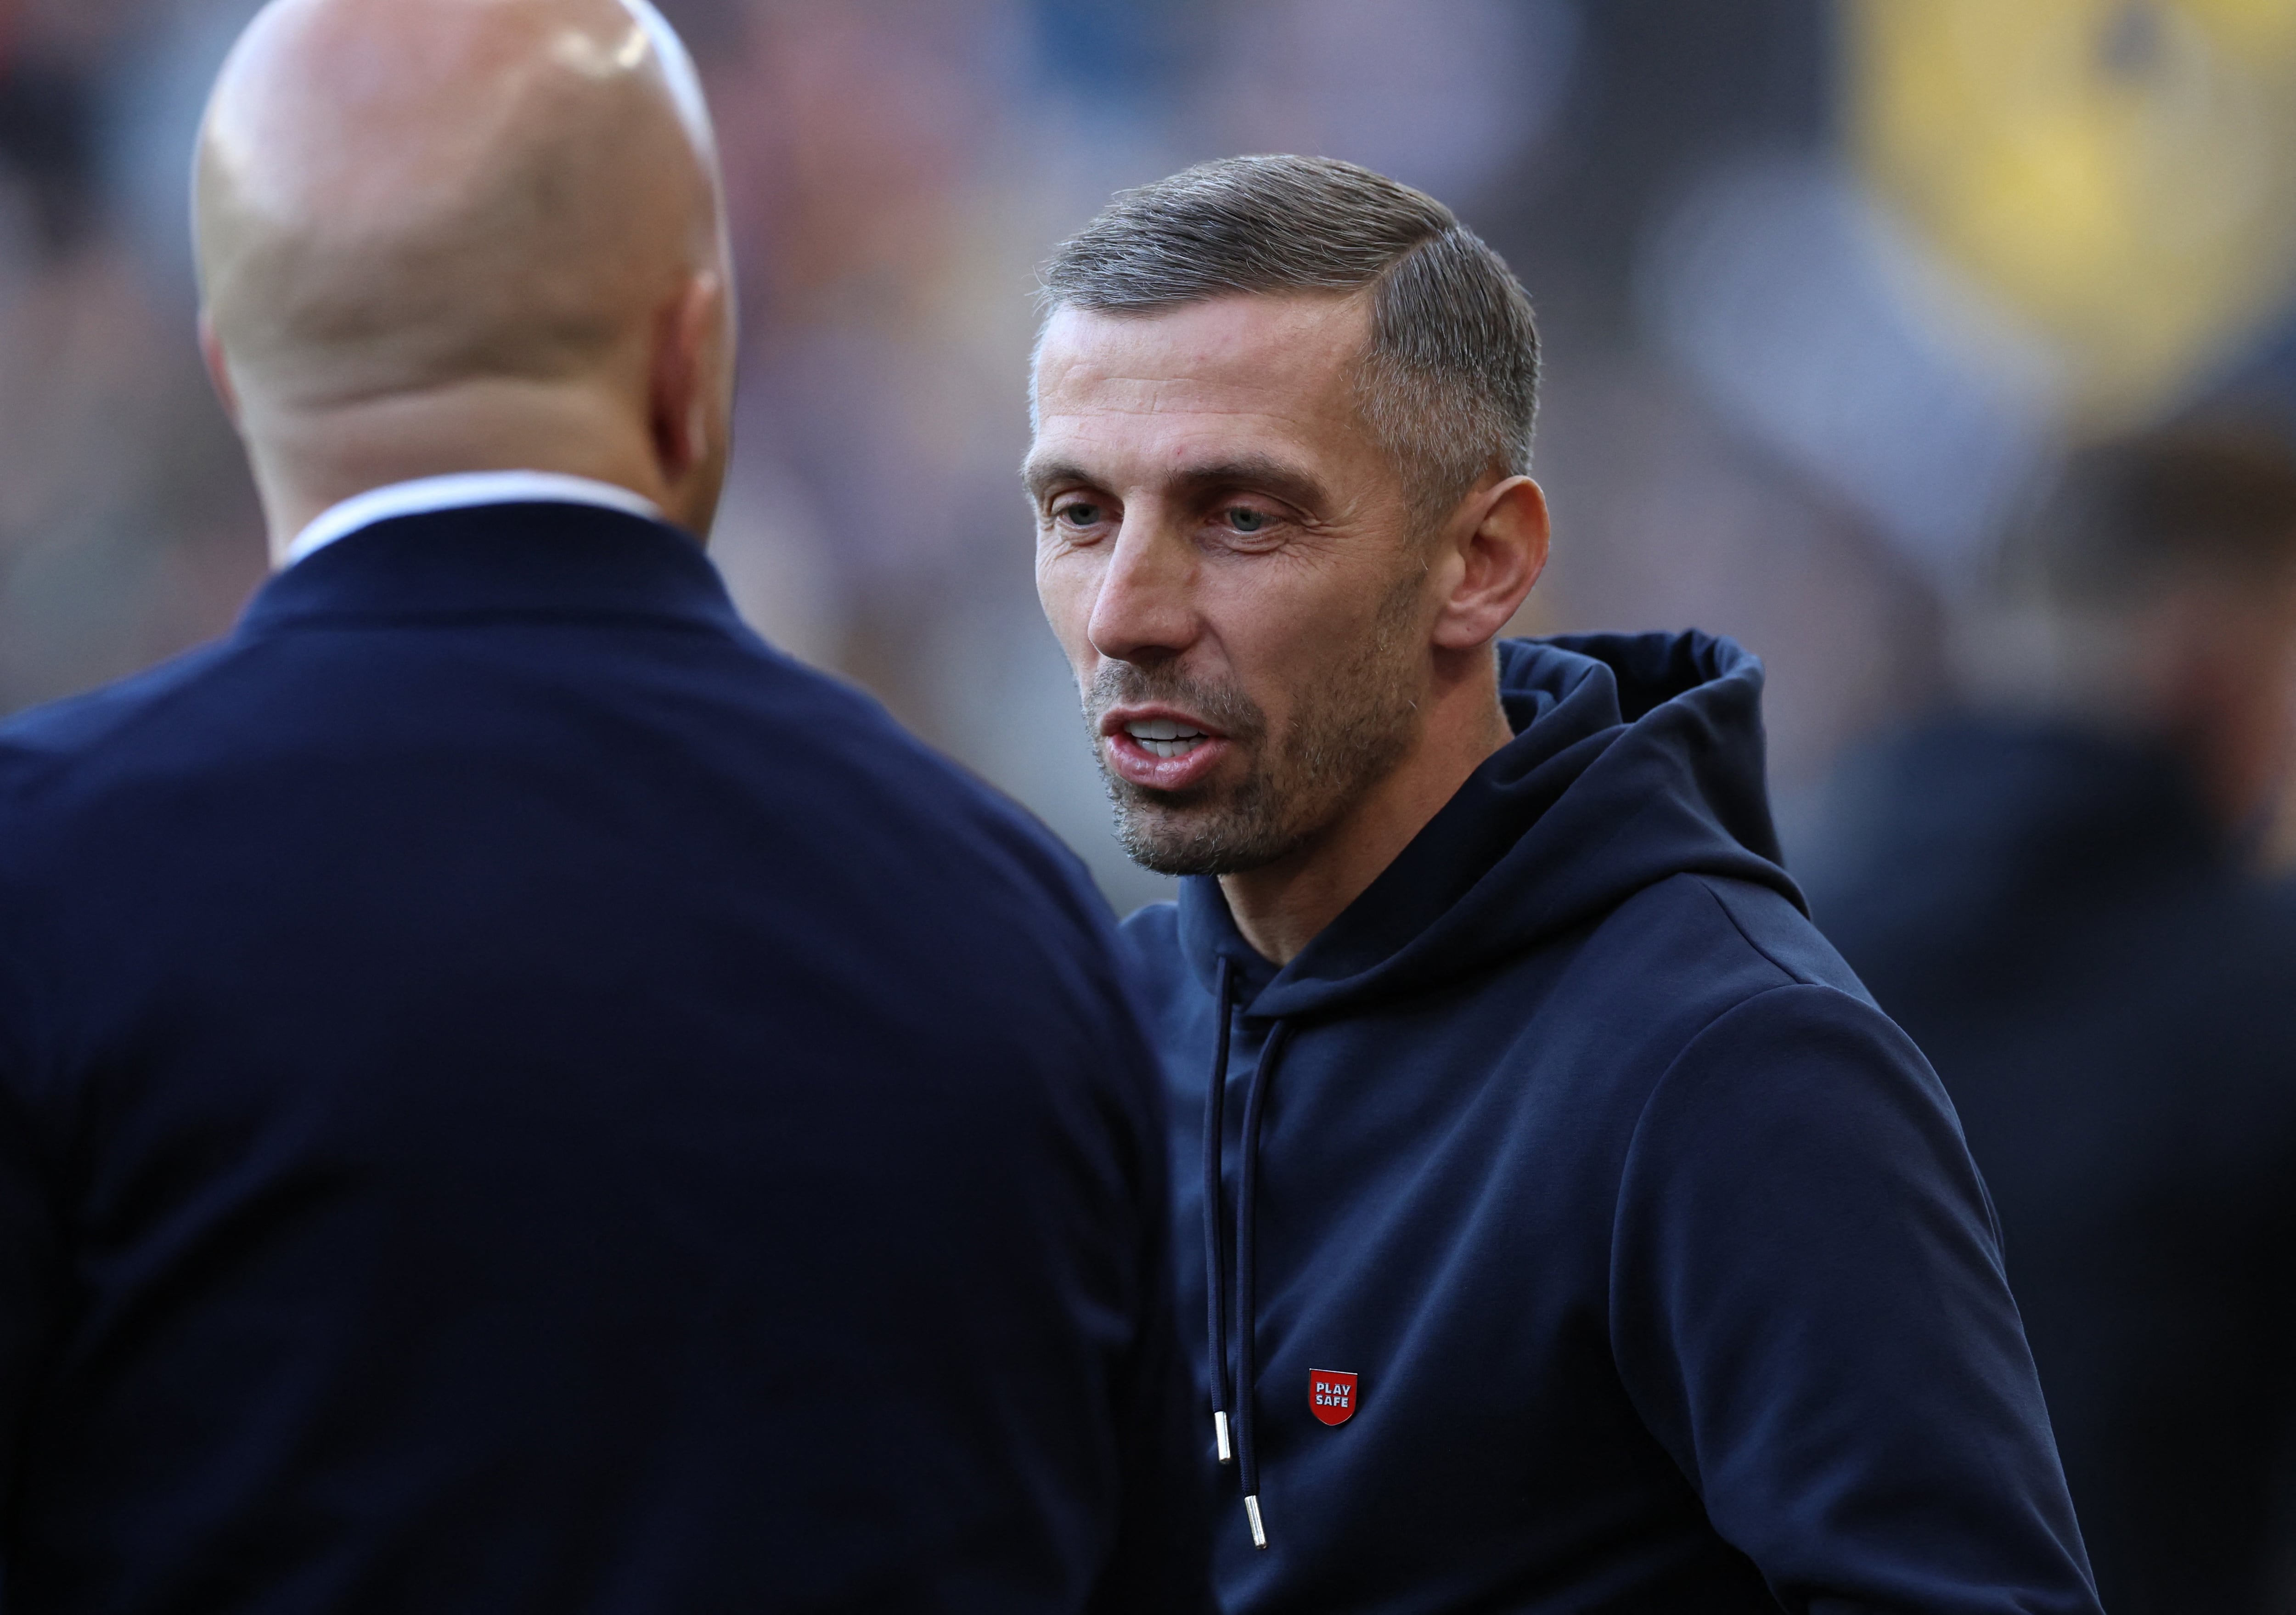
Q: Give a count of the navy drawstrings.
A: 2